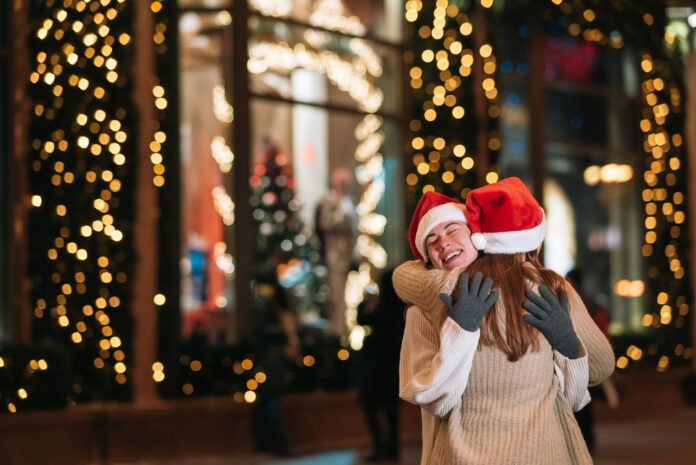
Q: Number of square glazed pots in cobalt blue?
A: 0